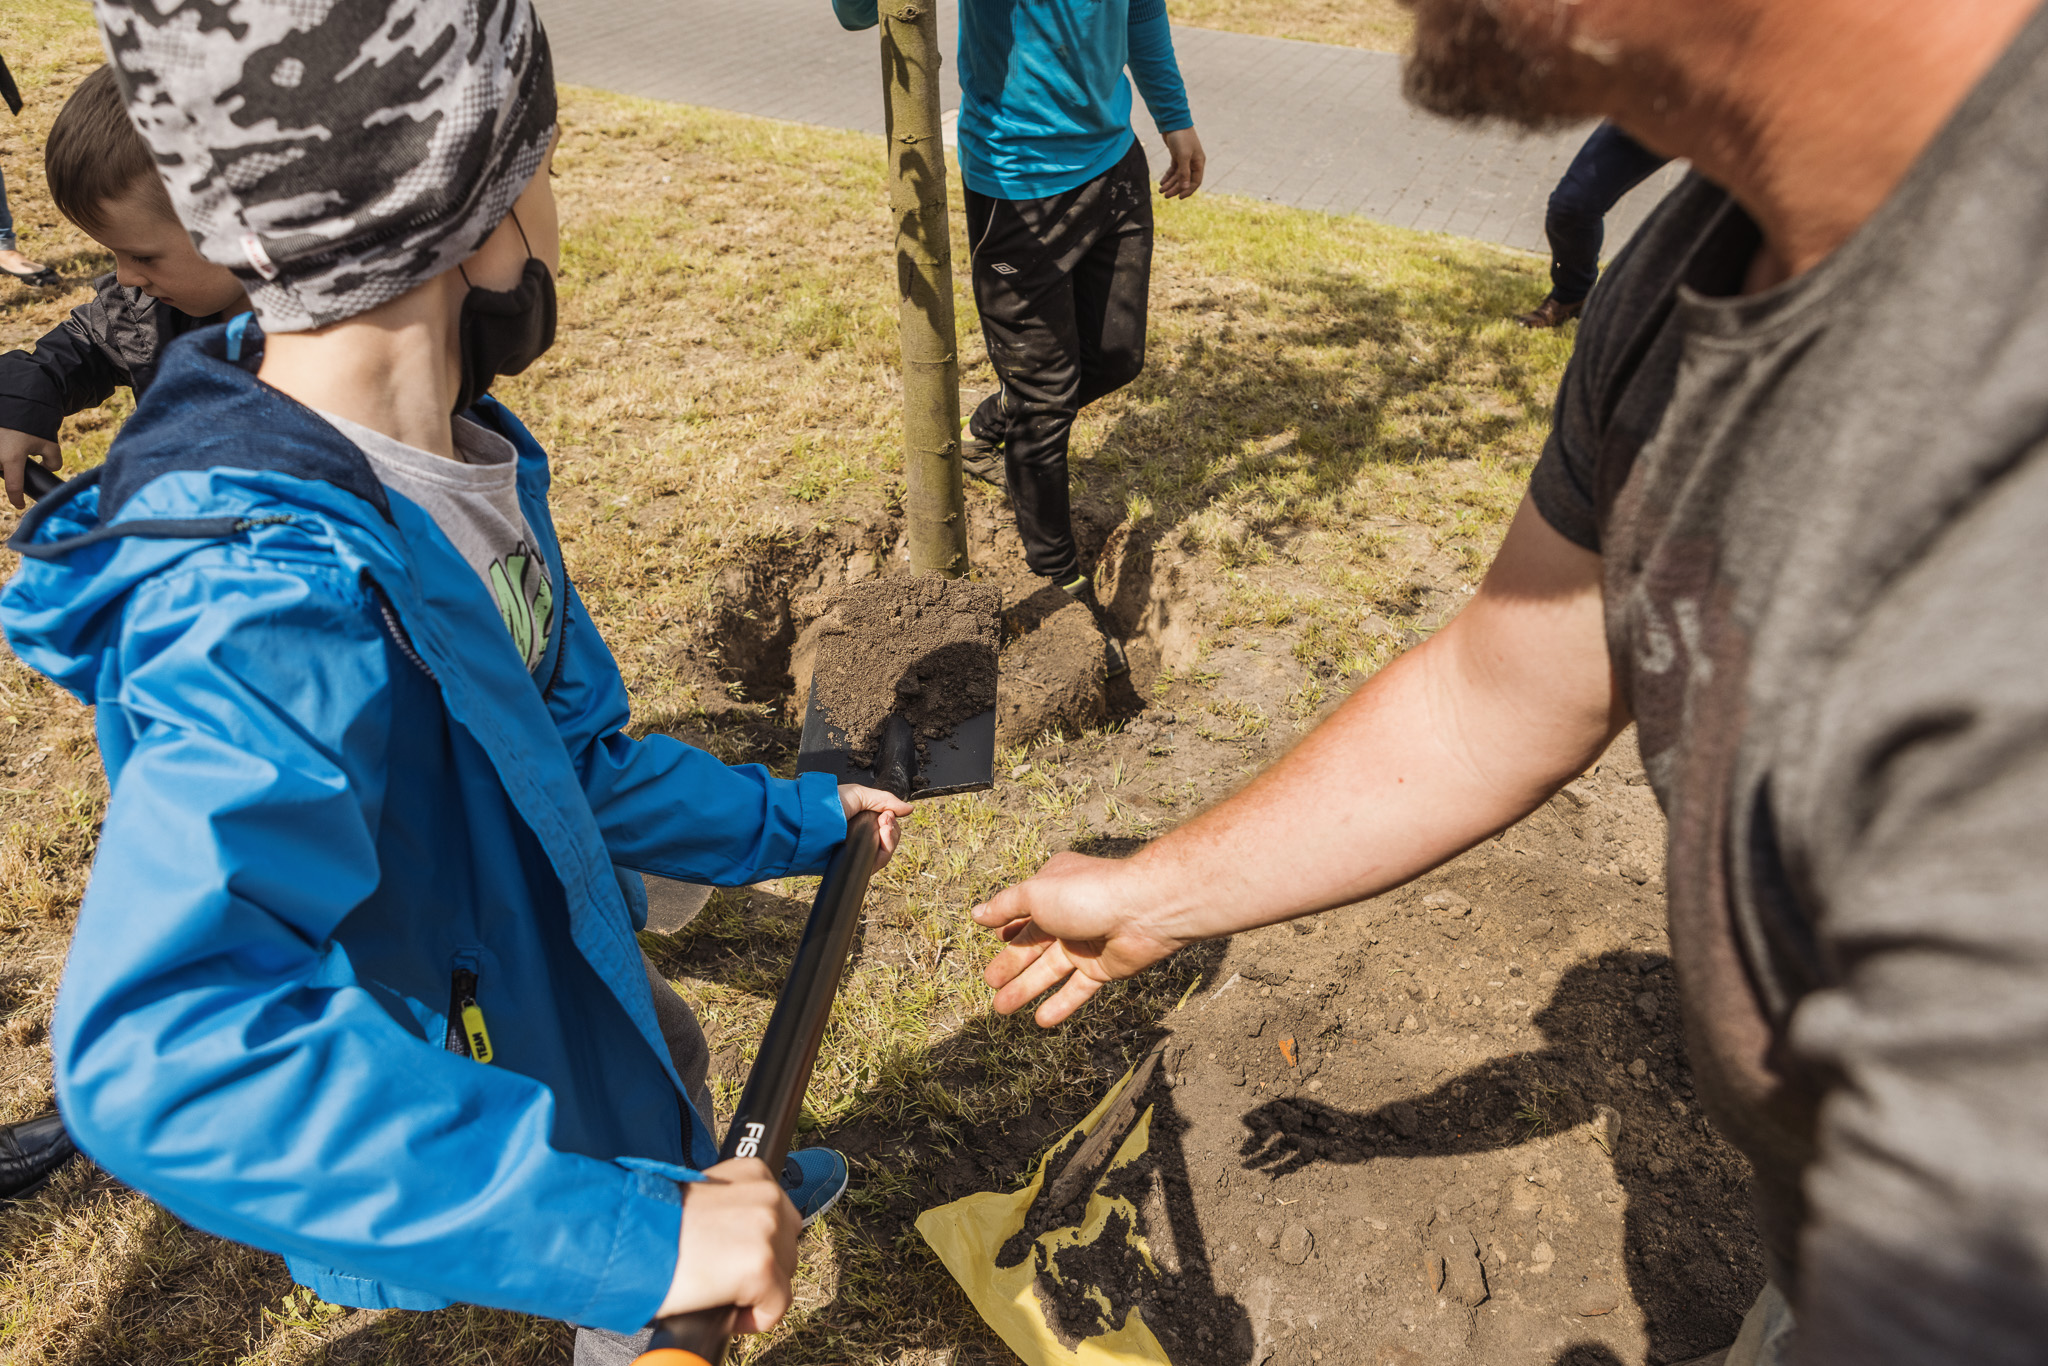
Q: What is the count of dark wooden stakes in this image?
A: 1